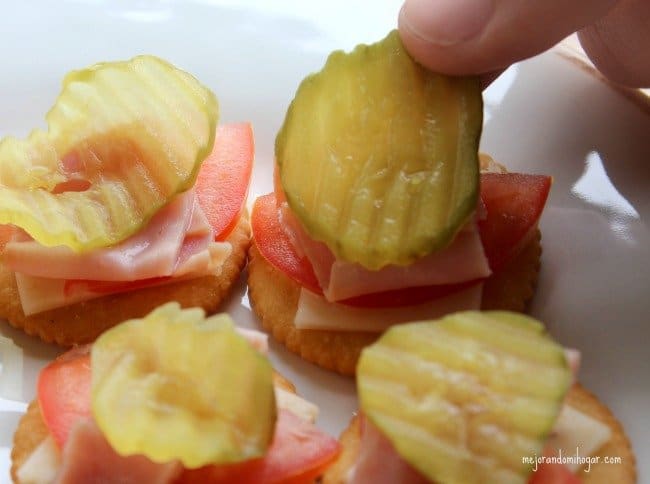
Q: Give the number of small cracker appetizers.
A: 4